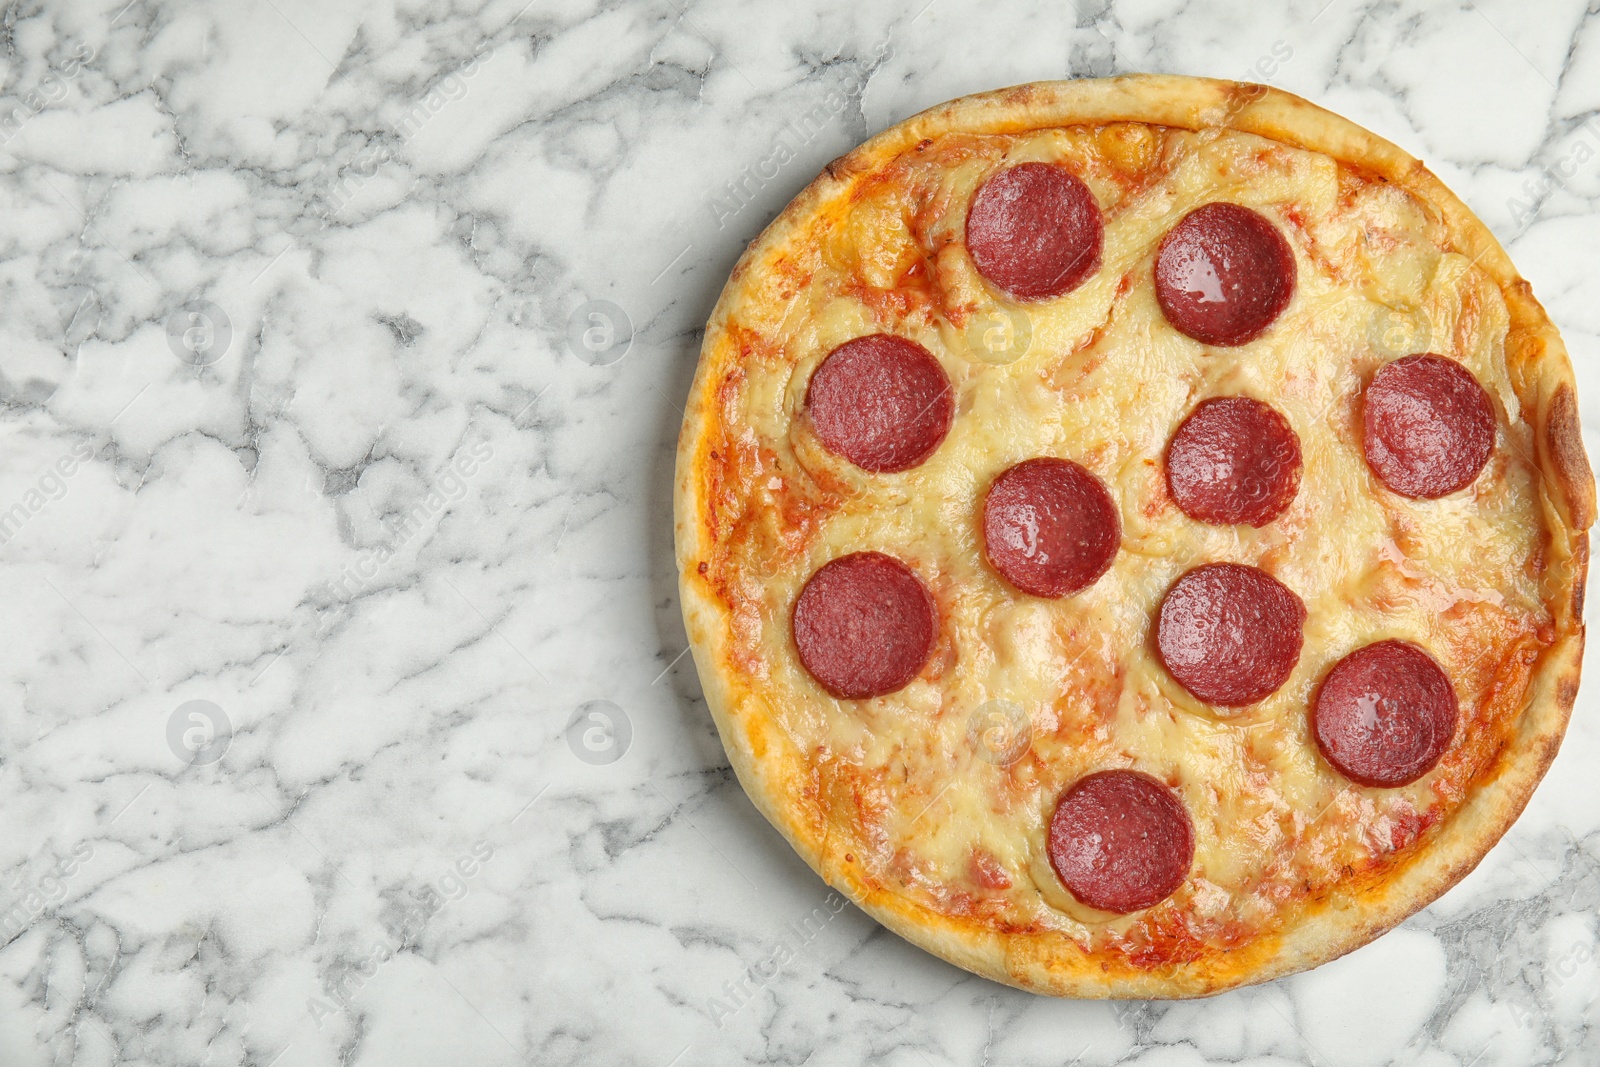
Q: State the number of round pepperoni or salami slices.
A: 10